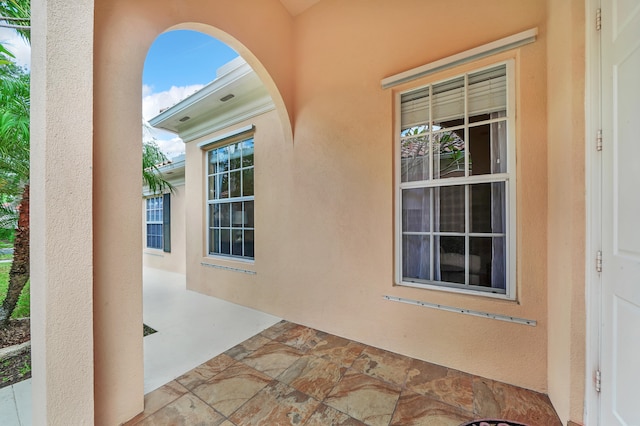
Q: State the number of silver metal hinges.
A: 4